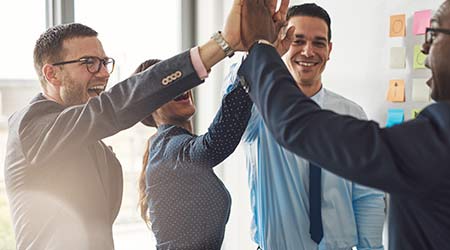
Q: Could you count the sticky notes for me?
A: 8